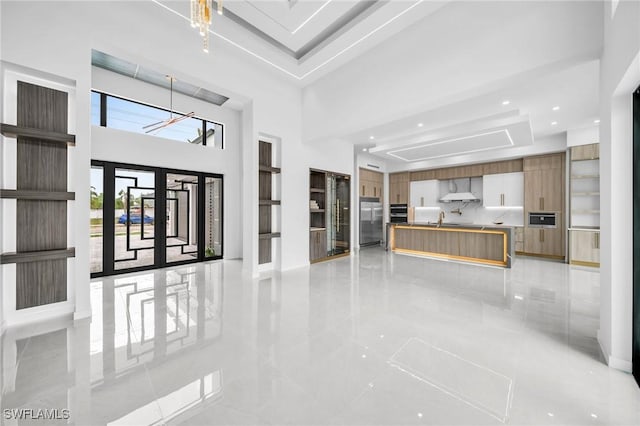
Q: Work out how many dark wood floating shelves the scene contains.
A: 6